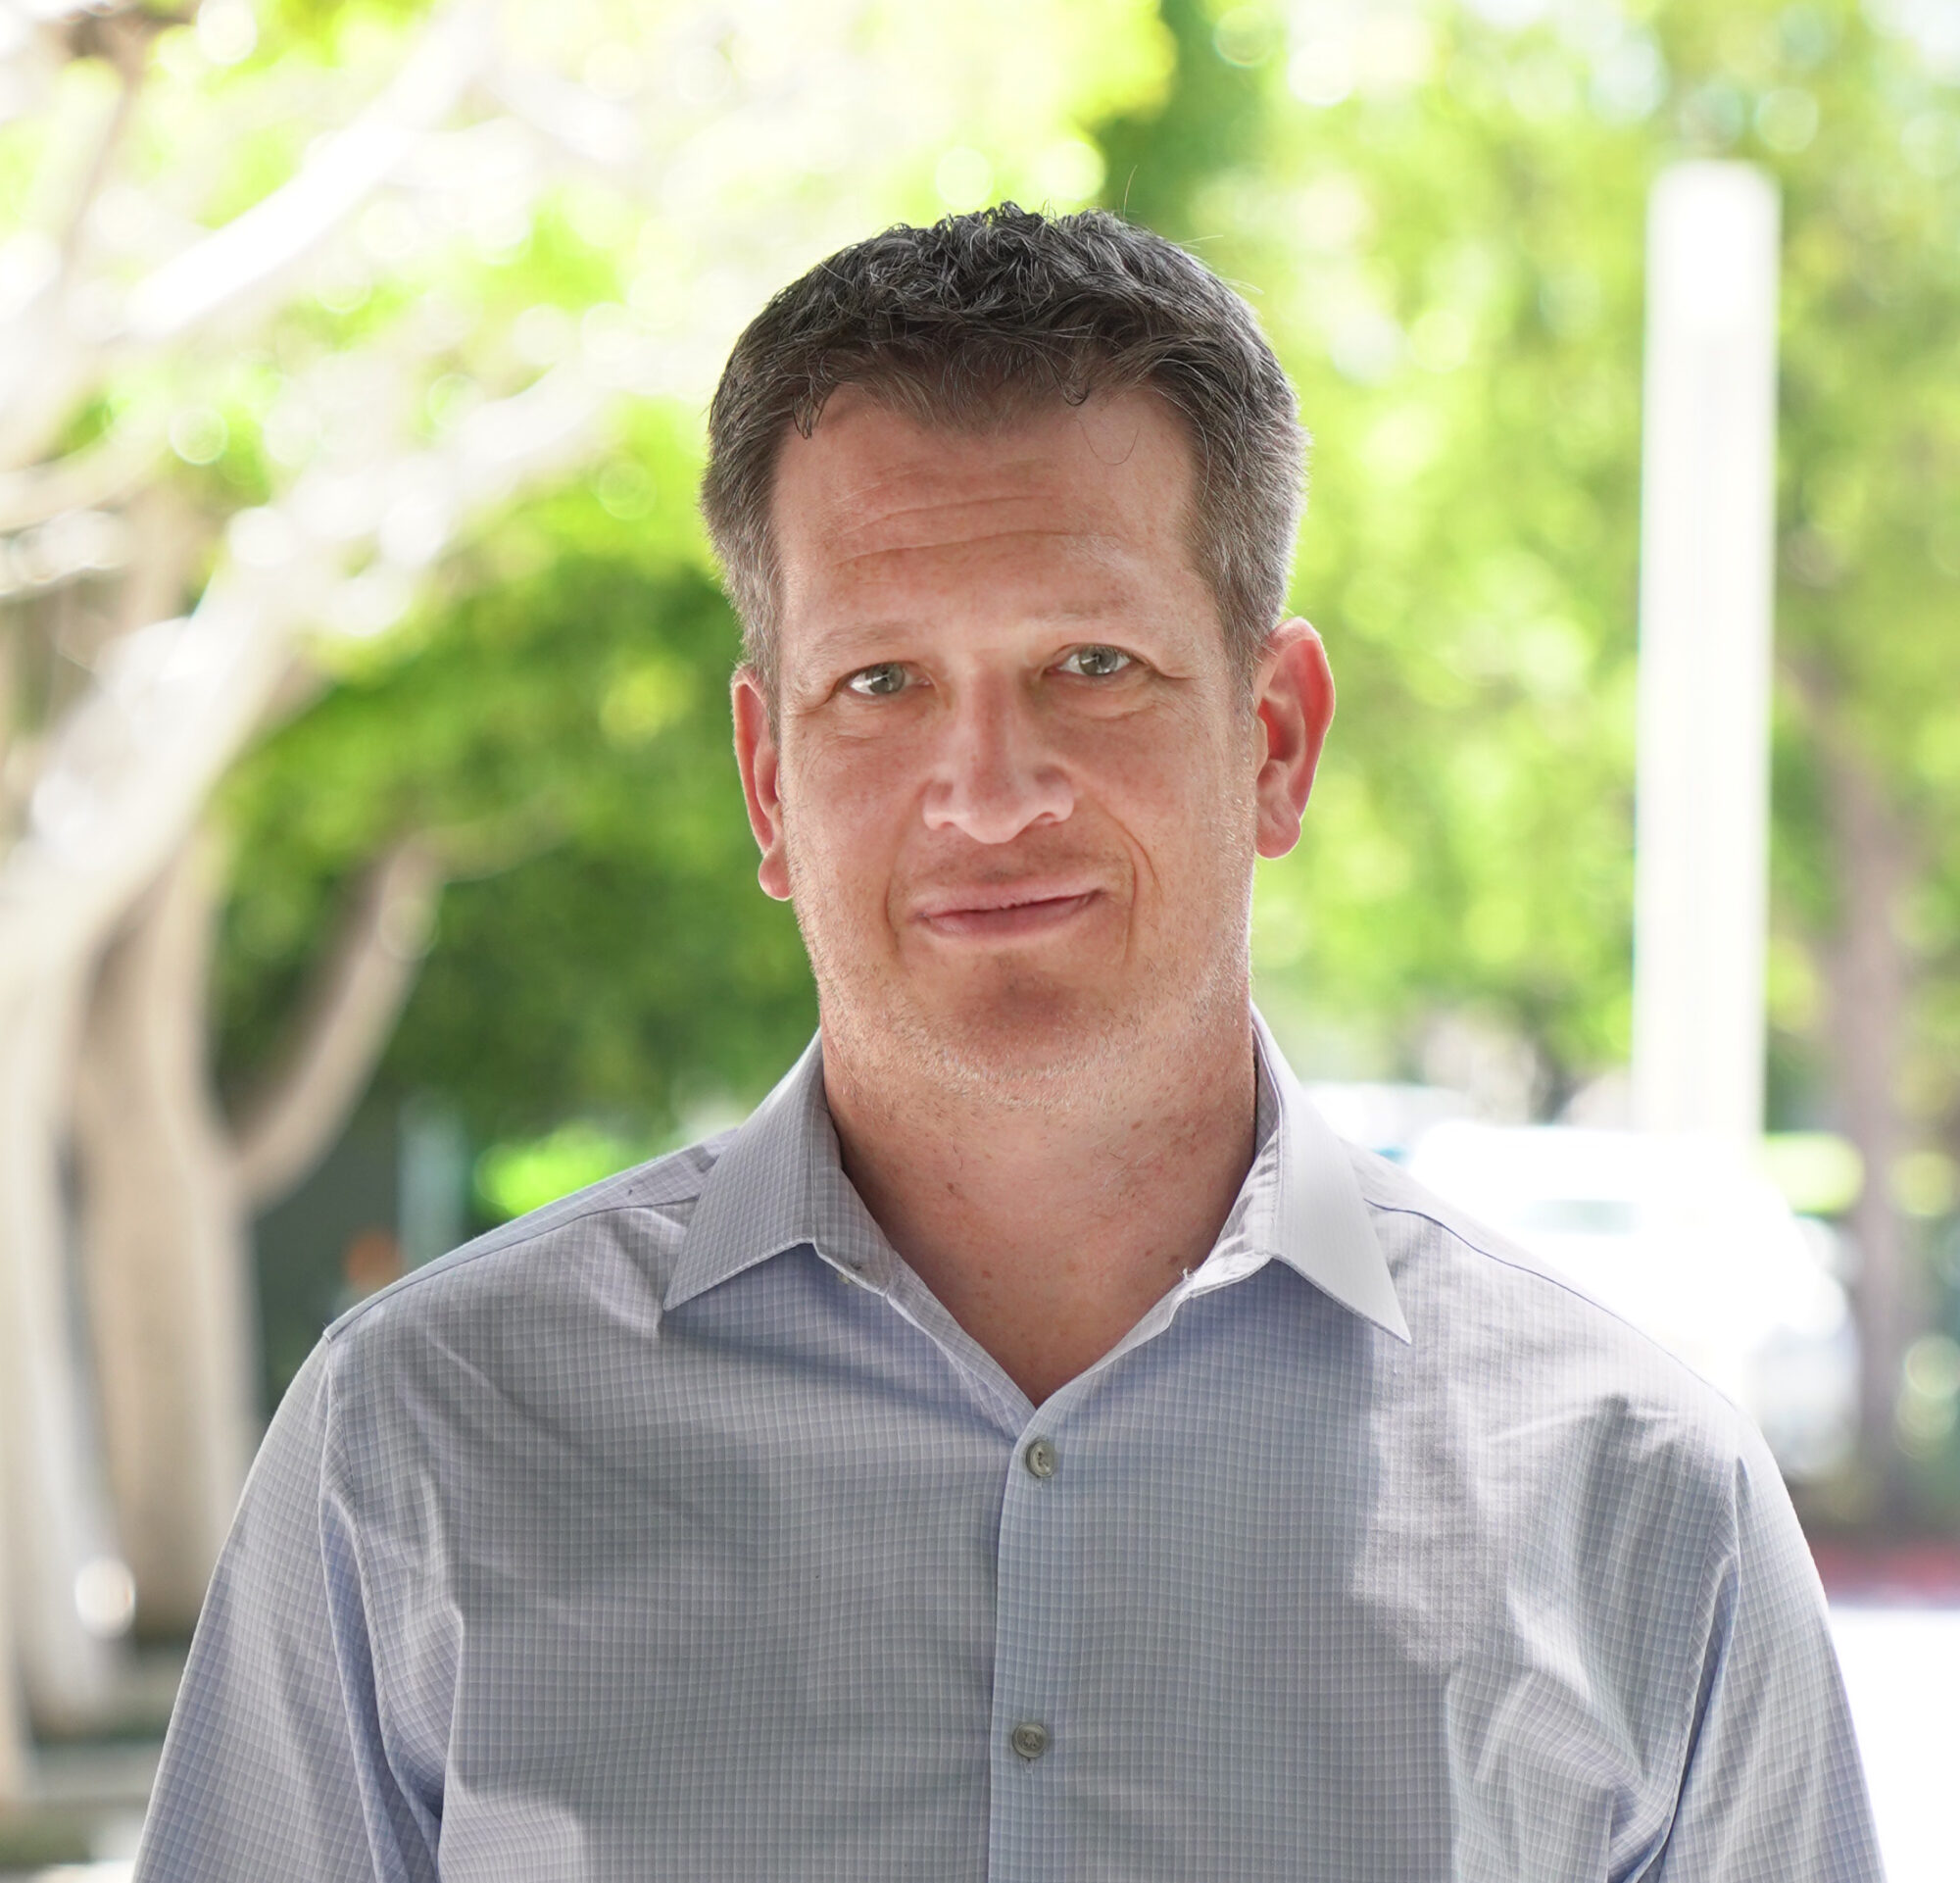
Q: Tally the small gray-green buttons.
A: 2